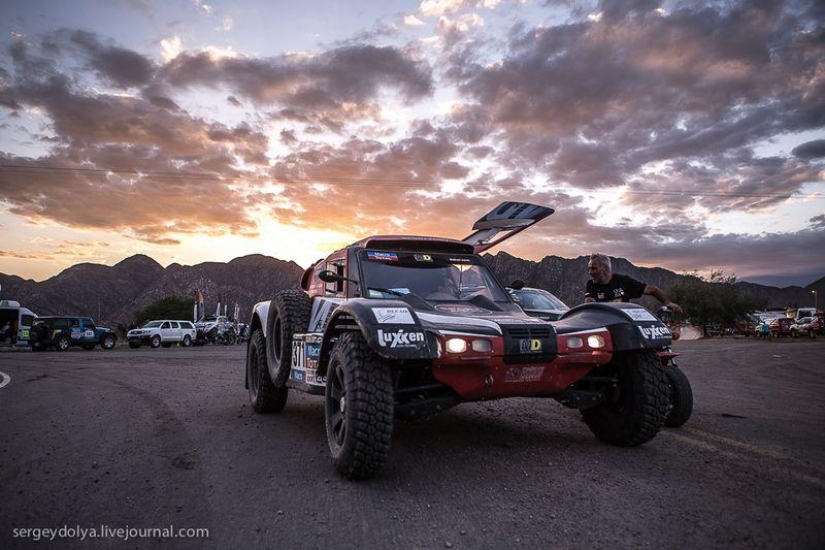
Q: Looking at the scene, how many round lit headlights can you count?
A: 2